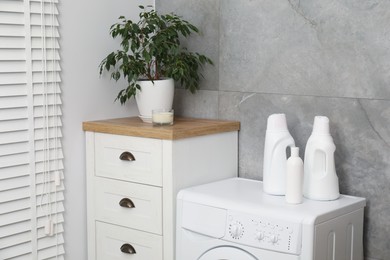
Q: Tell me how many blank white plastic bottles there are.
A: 3